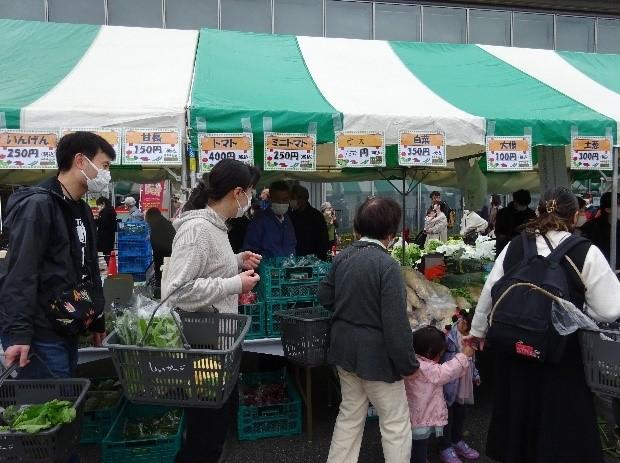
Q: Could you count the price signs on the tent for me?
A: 9